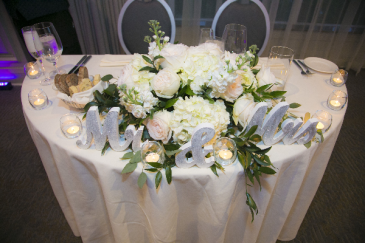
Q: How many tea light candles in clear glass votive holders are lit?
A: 8